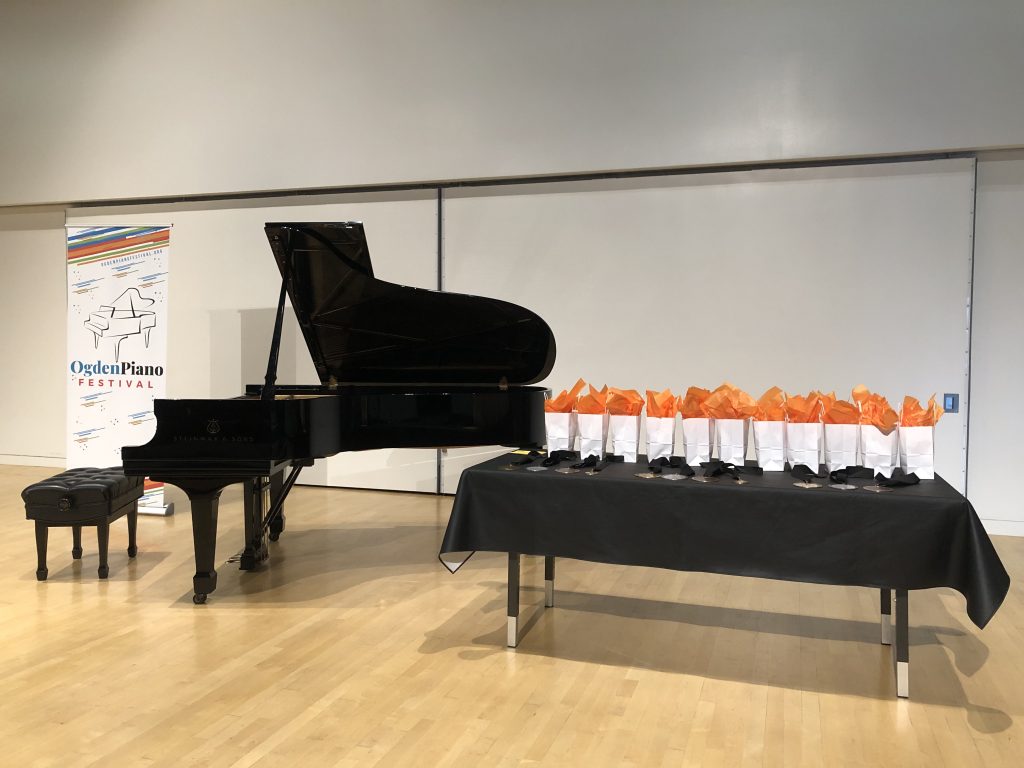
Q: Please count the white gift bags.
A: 11